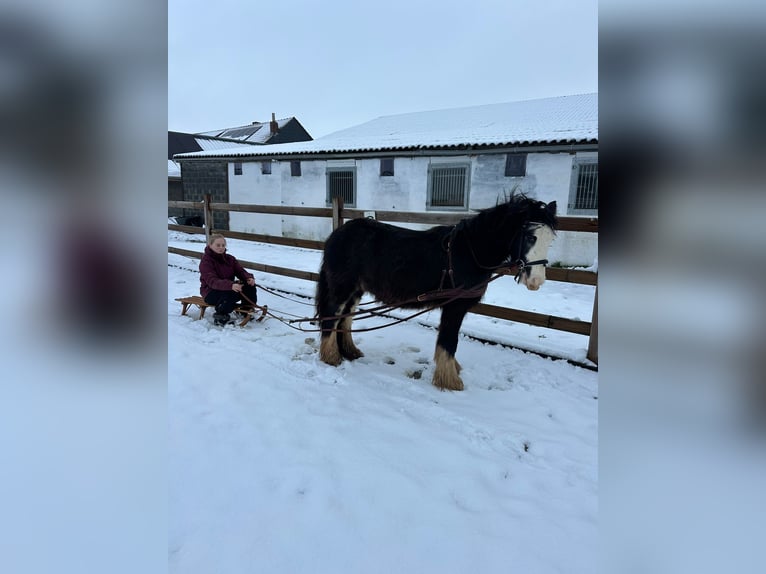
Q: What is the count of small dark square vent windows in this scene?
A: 5